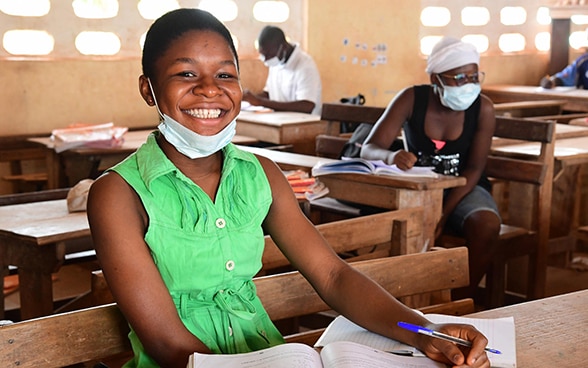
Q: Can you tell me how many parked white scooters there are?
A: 0